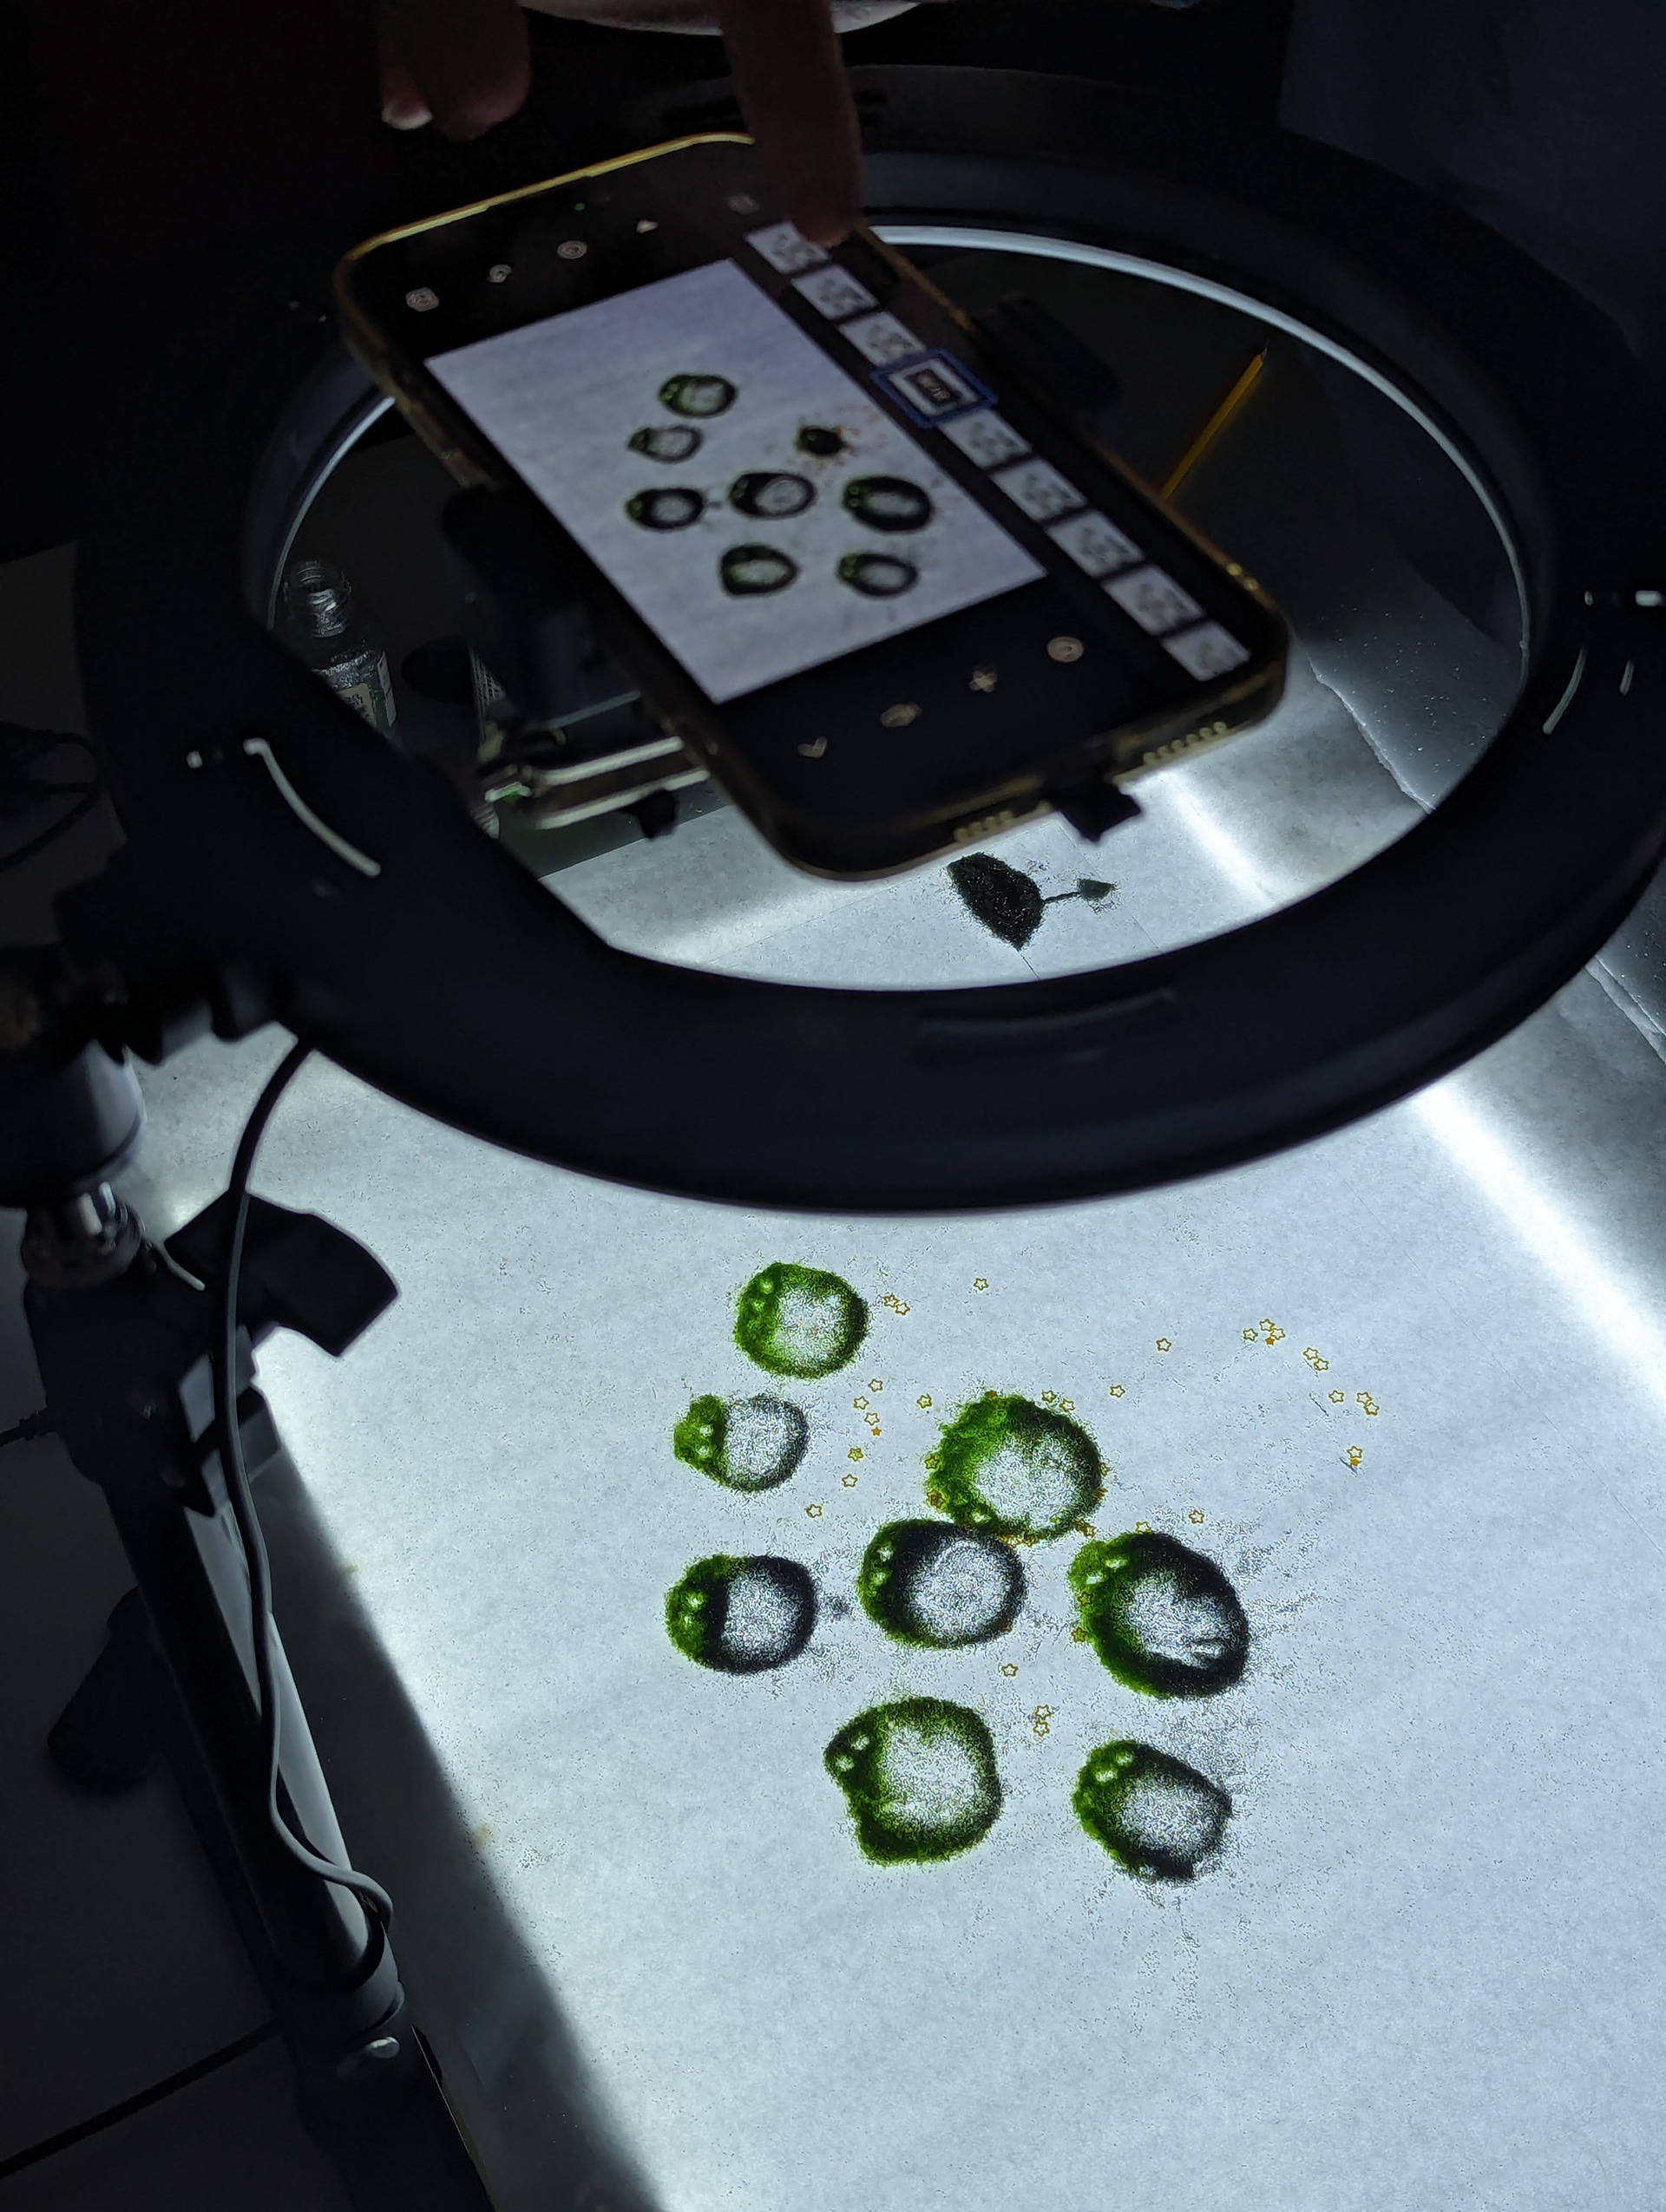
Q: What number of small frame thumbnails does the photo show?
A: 9